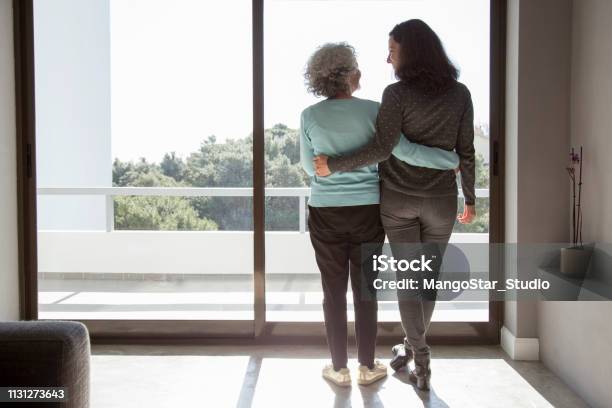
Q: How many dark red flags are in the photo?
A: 0